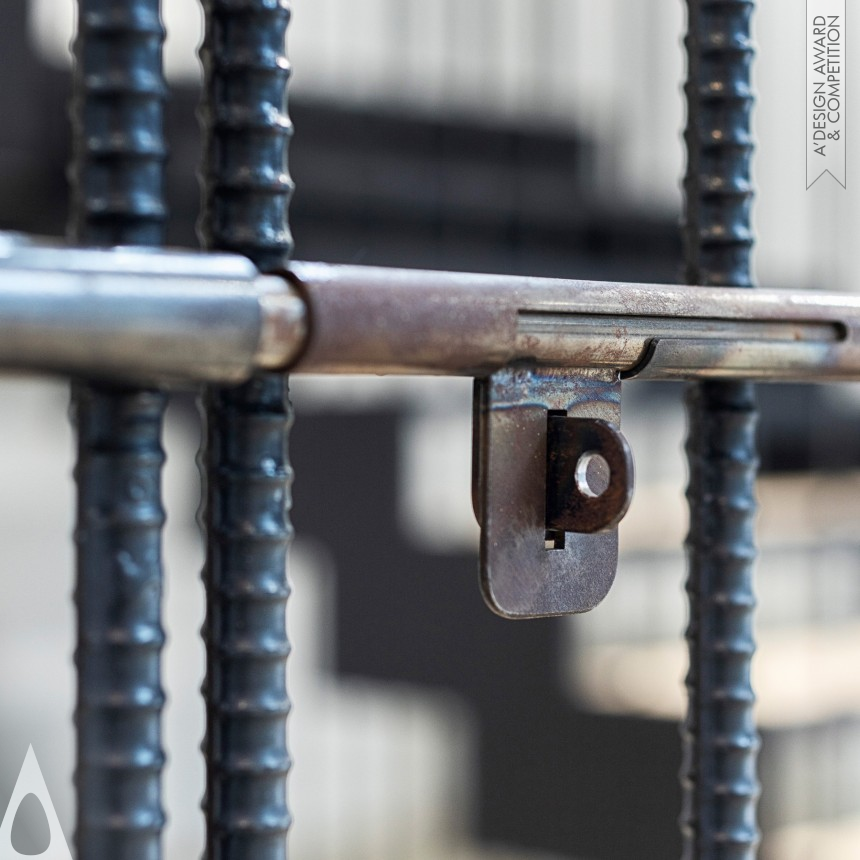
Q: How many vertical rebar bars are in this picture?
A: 3